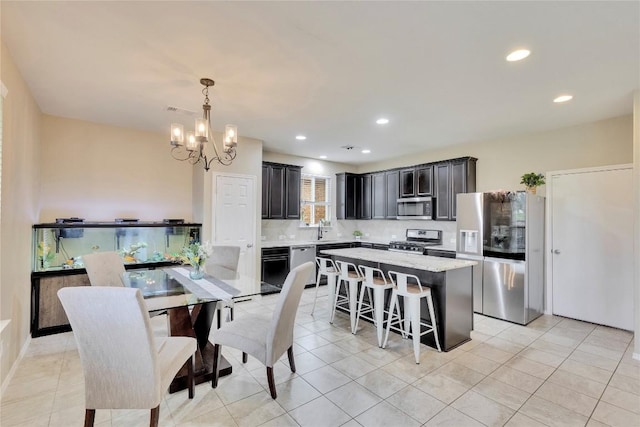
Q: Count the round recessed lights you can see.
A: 6